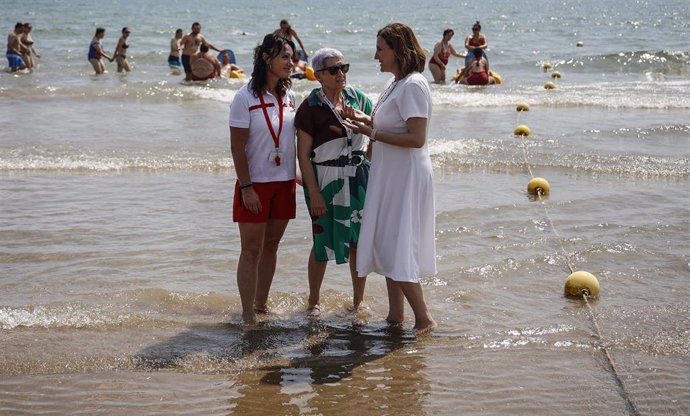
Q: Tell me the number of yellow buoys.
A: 8